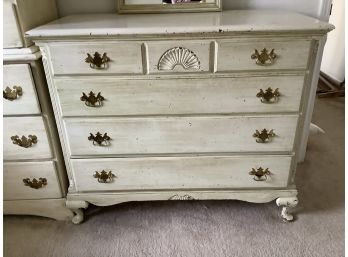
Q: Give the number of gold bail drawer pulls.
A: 11